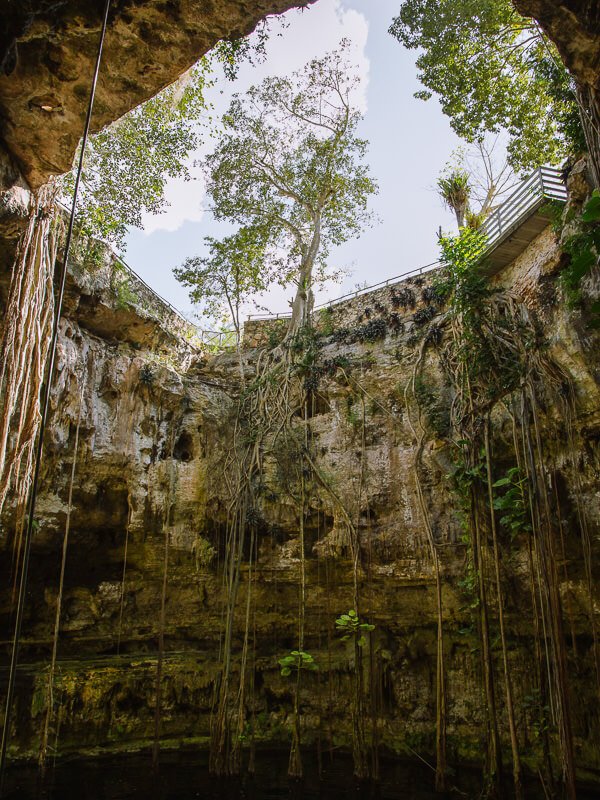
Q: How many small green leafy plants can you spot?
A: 2